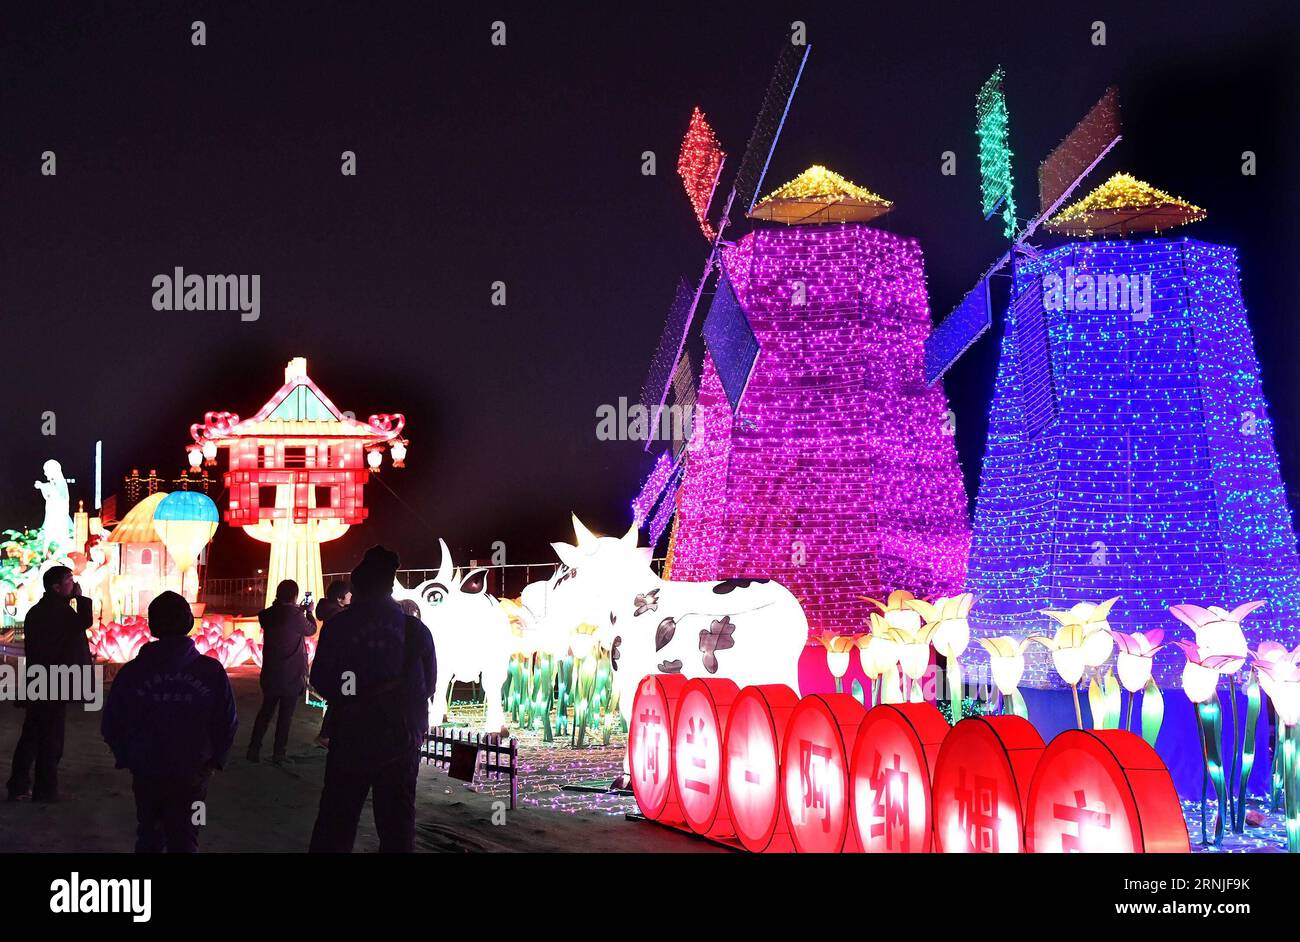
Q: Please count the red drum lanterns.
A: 7